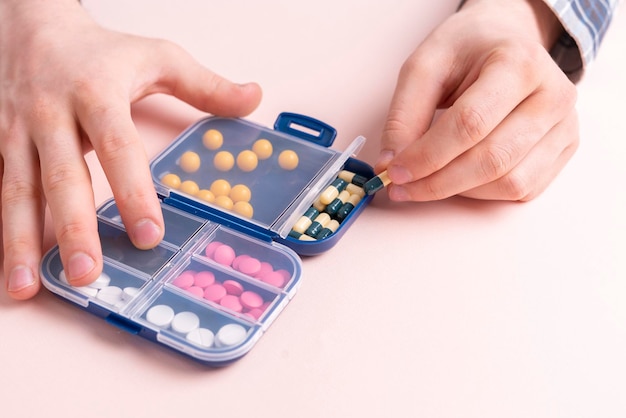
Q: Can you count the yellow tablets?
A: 13